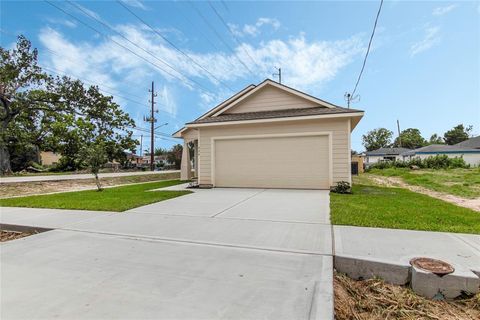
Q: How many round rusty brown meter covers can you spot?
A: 1